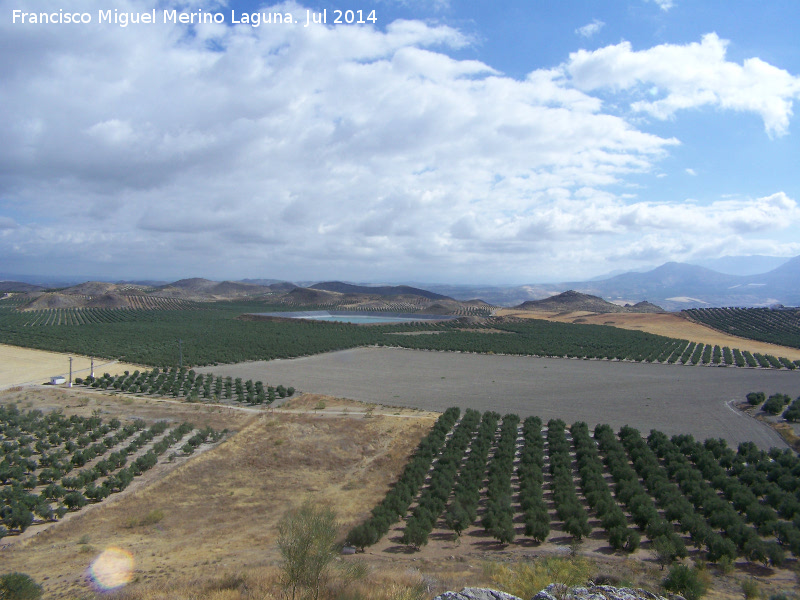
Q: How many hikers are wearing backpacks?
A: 0